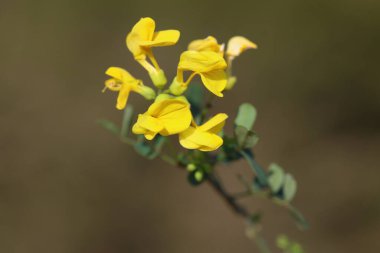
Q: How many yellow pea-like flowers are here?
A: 6